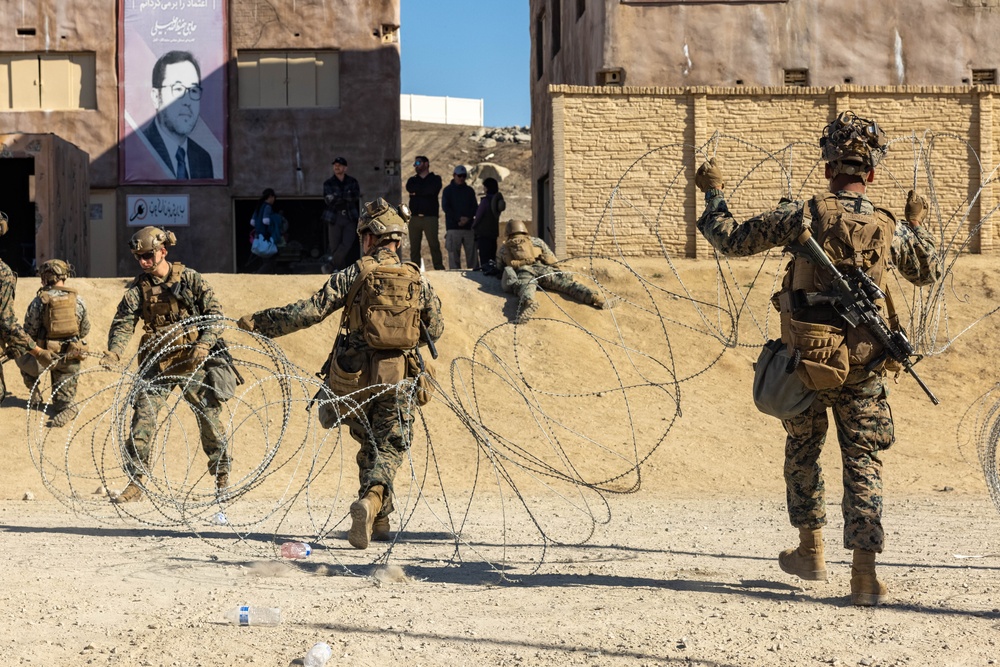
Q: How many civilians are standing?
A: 5